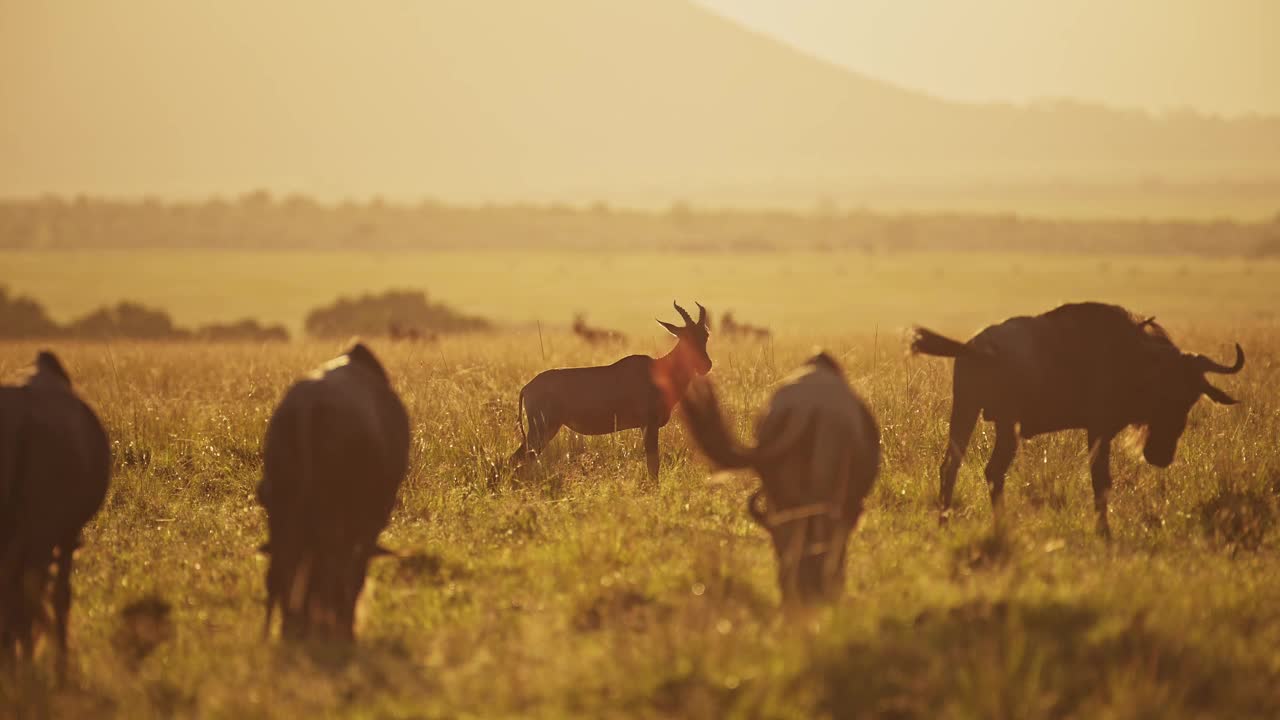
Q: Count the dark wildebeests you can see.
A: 4